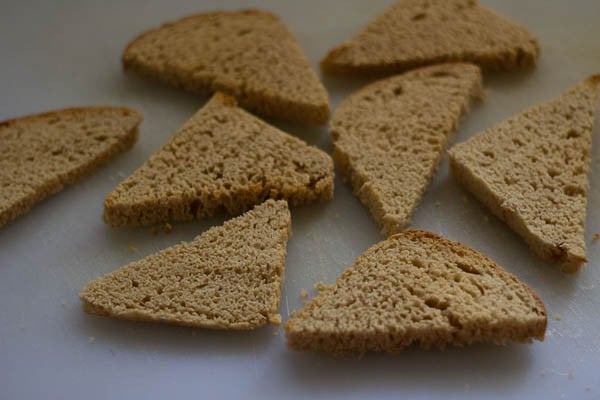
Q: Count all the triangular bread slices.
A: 8